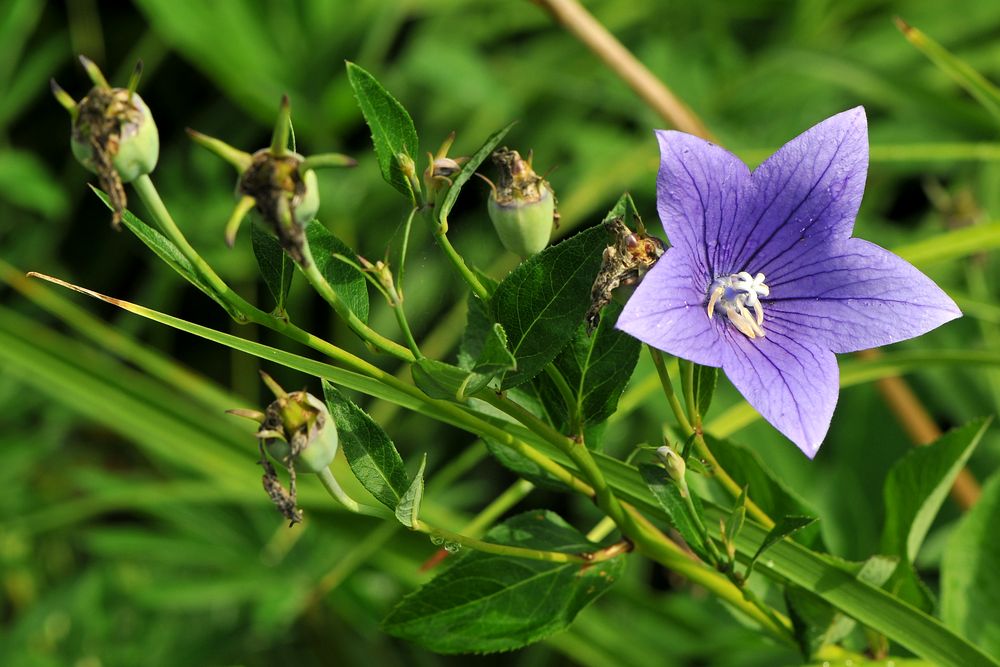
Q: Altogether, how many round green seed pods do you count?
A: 4